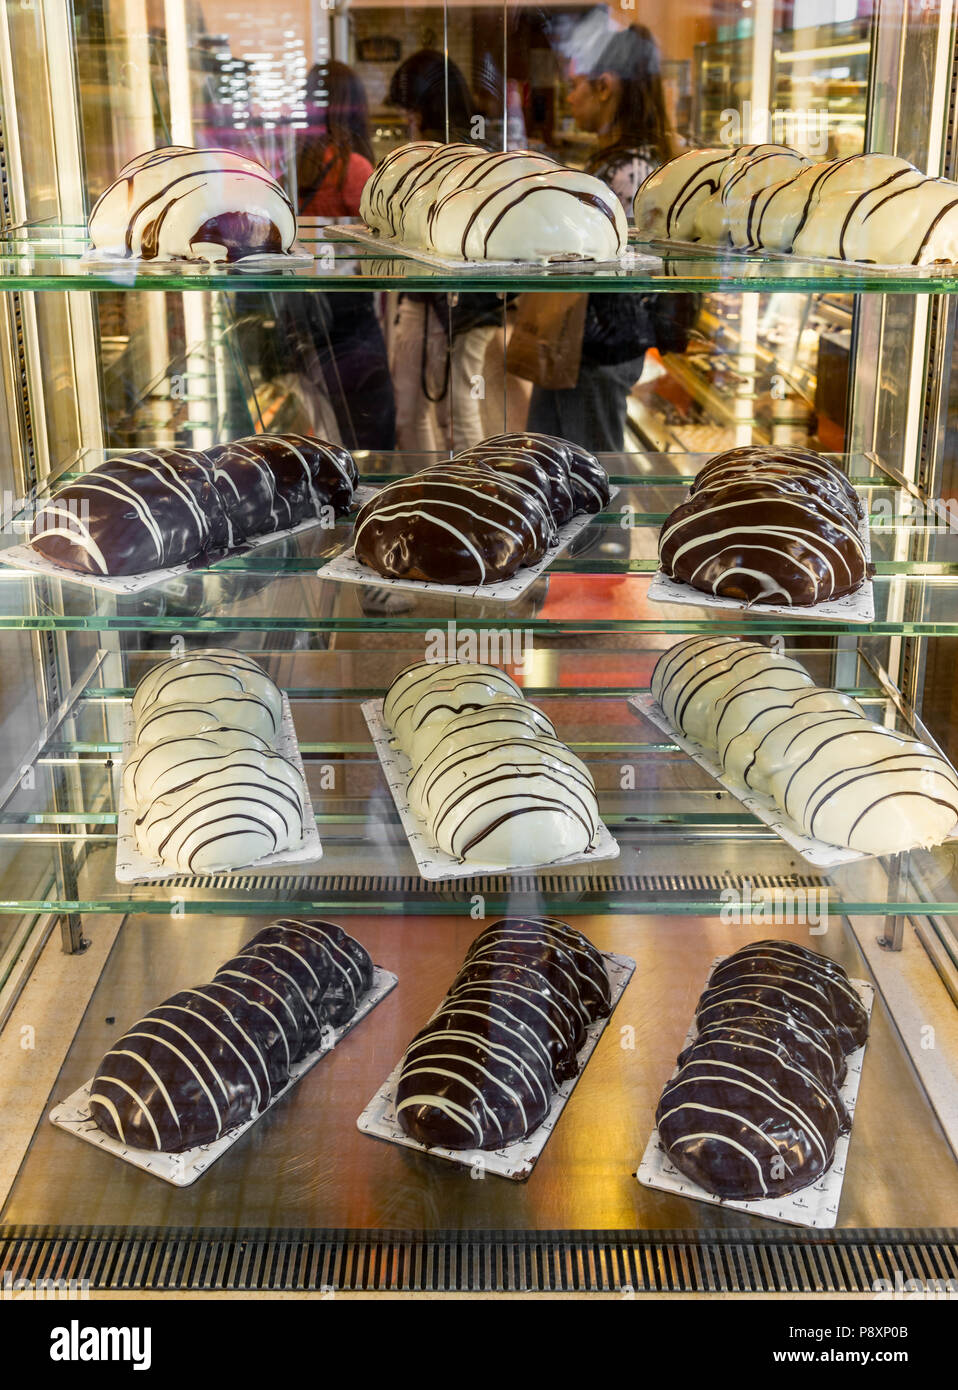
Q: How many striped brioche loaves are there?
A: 12